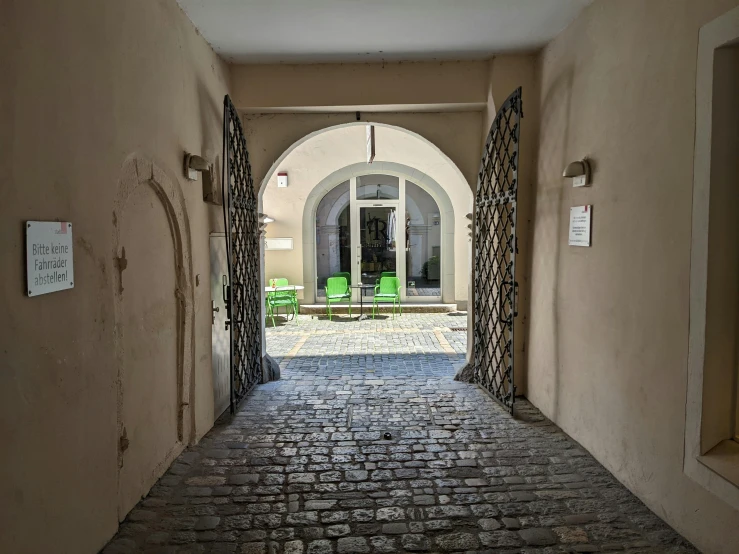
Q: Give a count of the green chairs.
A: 4